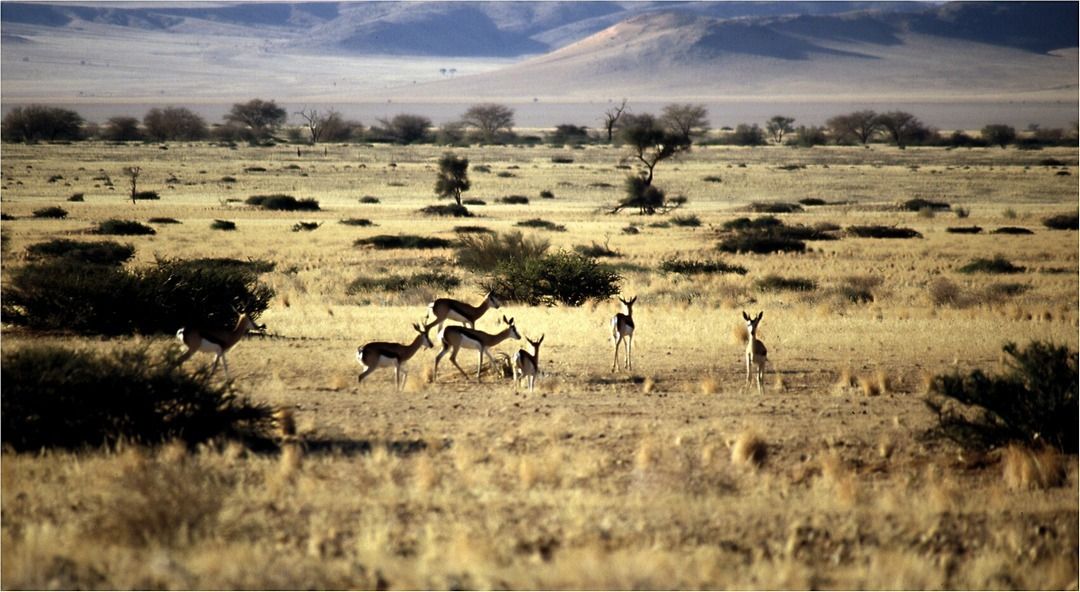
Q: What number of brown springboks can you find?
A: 7